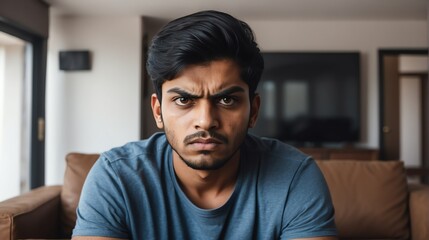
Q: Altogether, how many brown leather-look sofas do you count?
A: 1